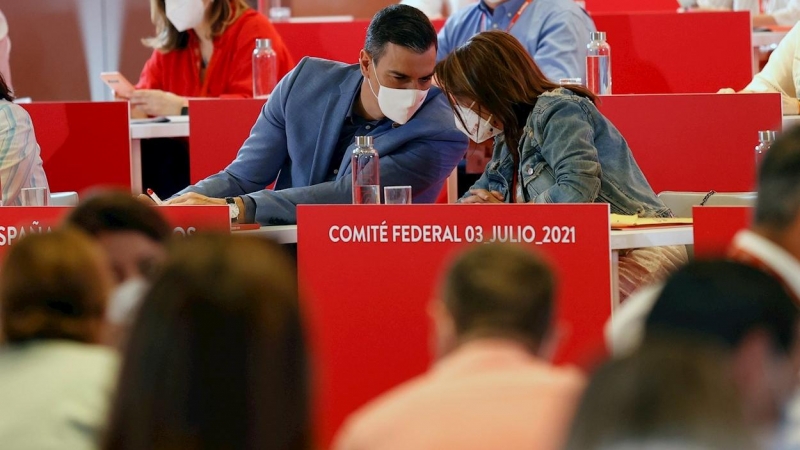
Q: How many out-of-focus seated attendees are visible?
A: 7